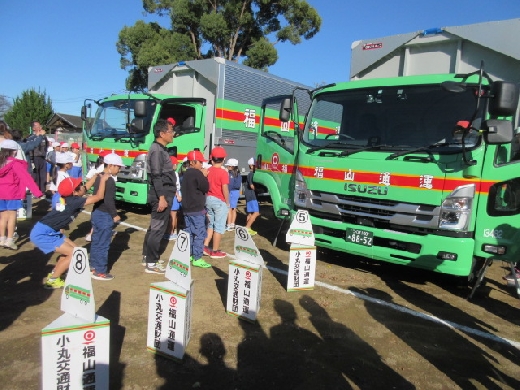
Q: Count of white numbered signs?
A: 4